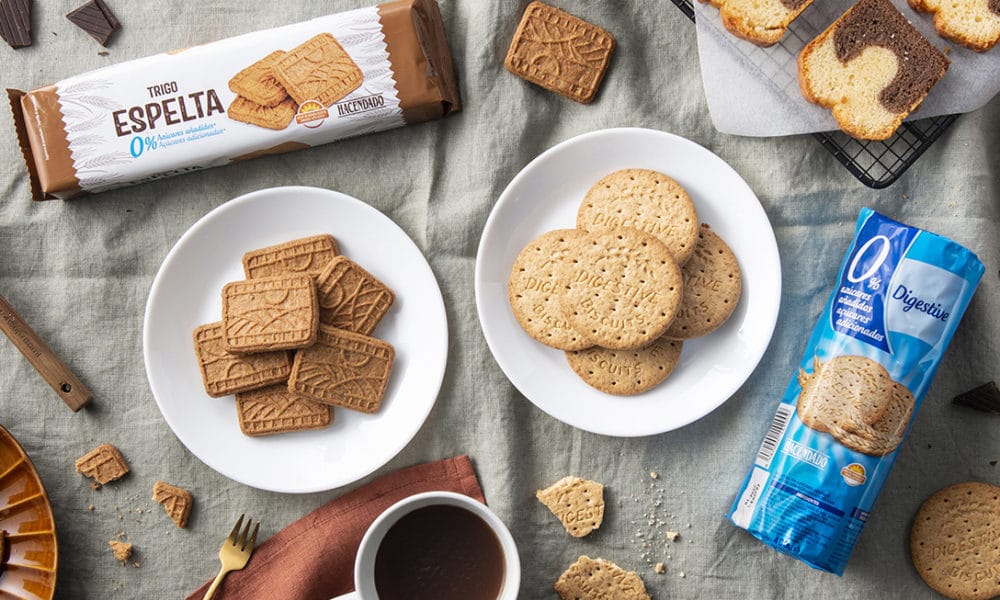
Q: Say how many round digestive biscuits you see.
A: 6